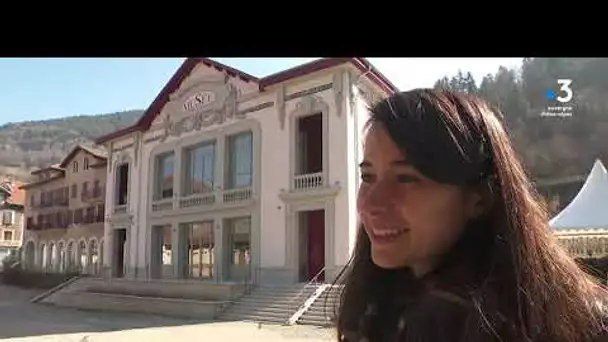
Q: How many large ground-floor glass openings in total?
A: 3